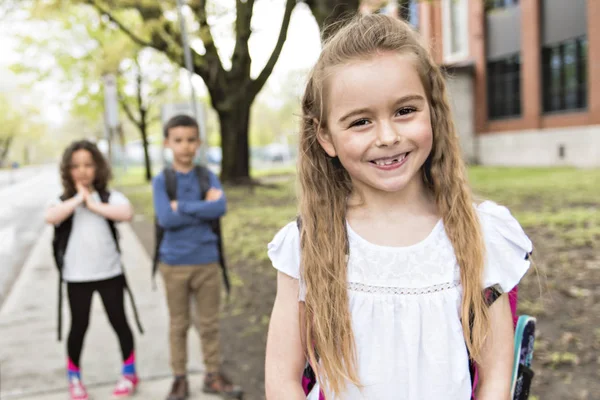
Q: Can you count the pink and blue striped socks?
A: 2